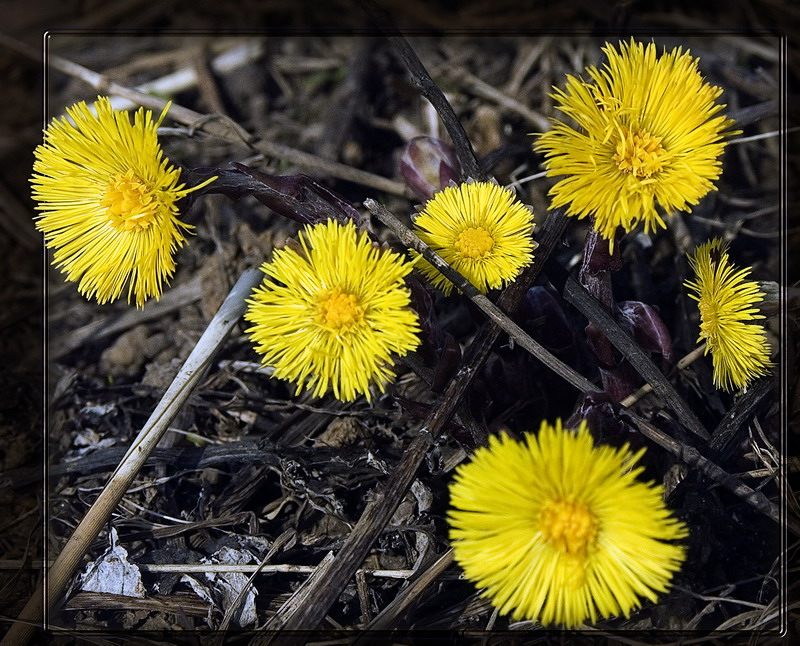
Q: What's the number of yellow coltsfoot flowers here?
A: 6